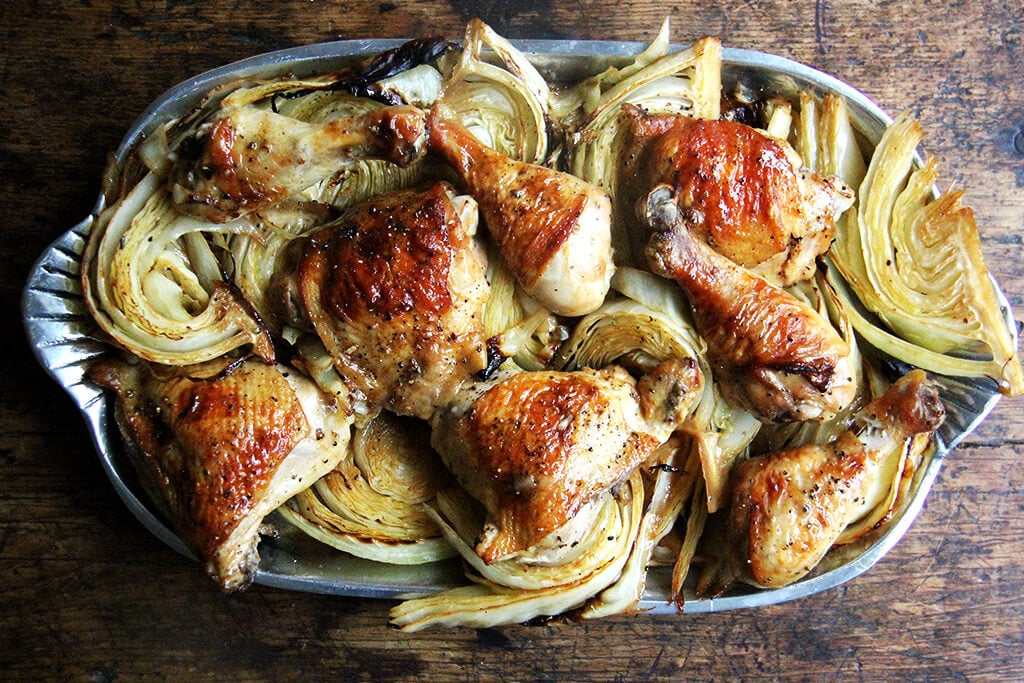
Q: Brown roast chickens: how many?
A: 8